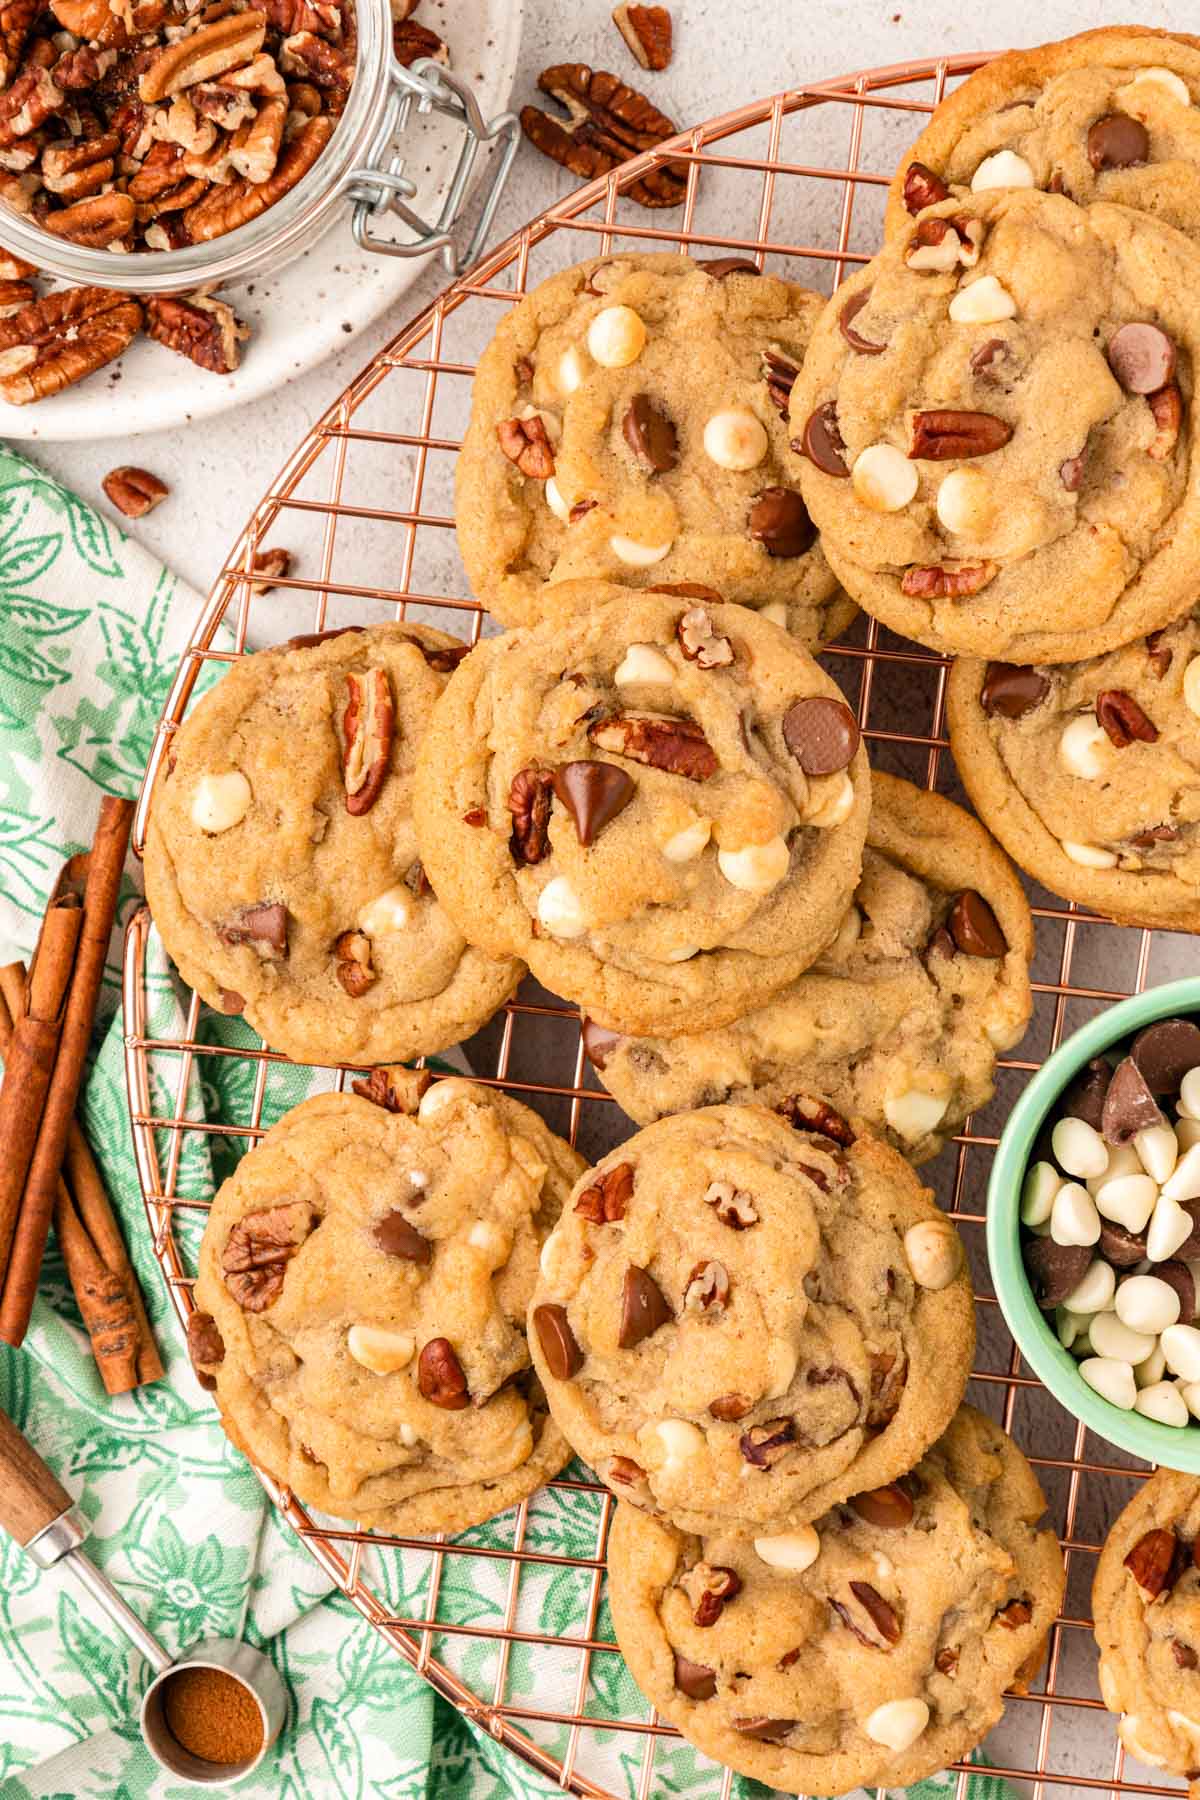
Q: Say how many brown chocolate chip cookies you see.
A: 11